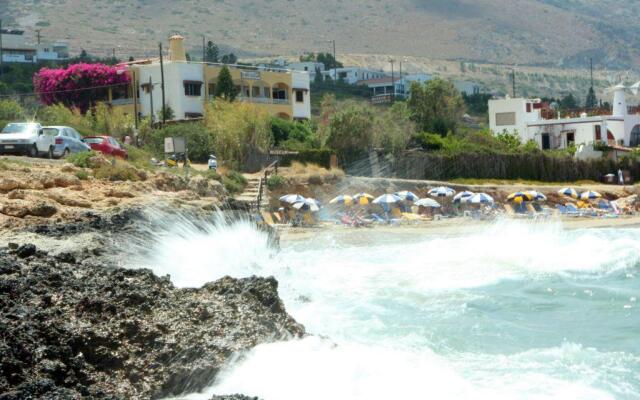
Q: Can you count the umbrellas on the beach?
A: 14